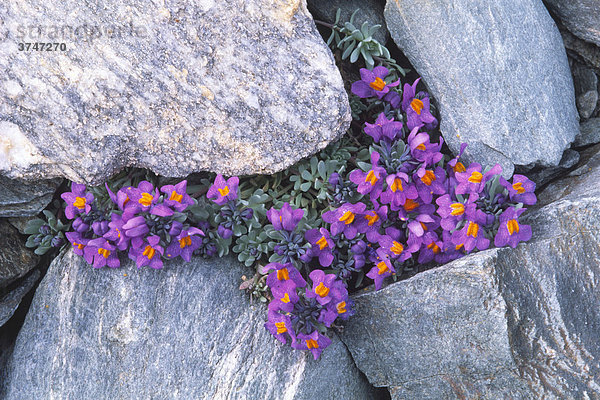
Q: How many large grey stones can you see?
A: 4